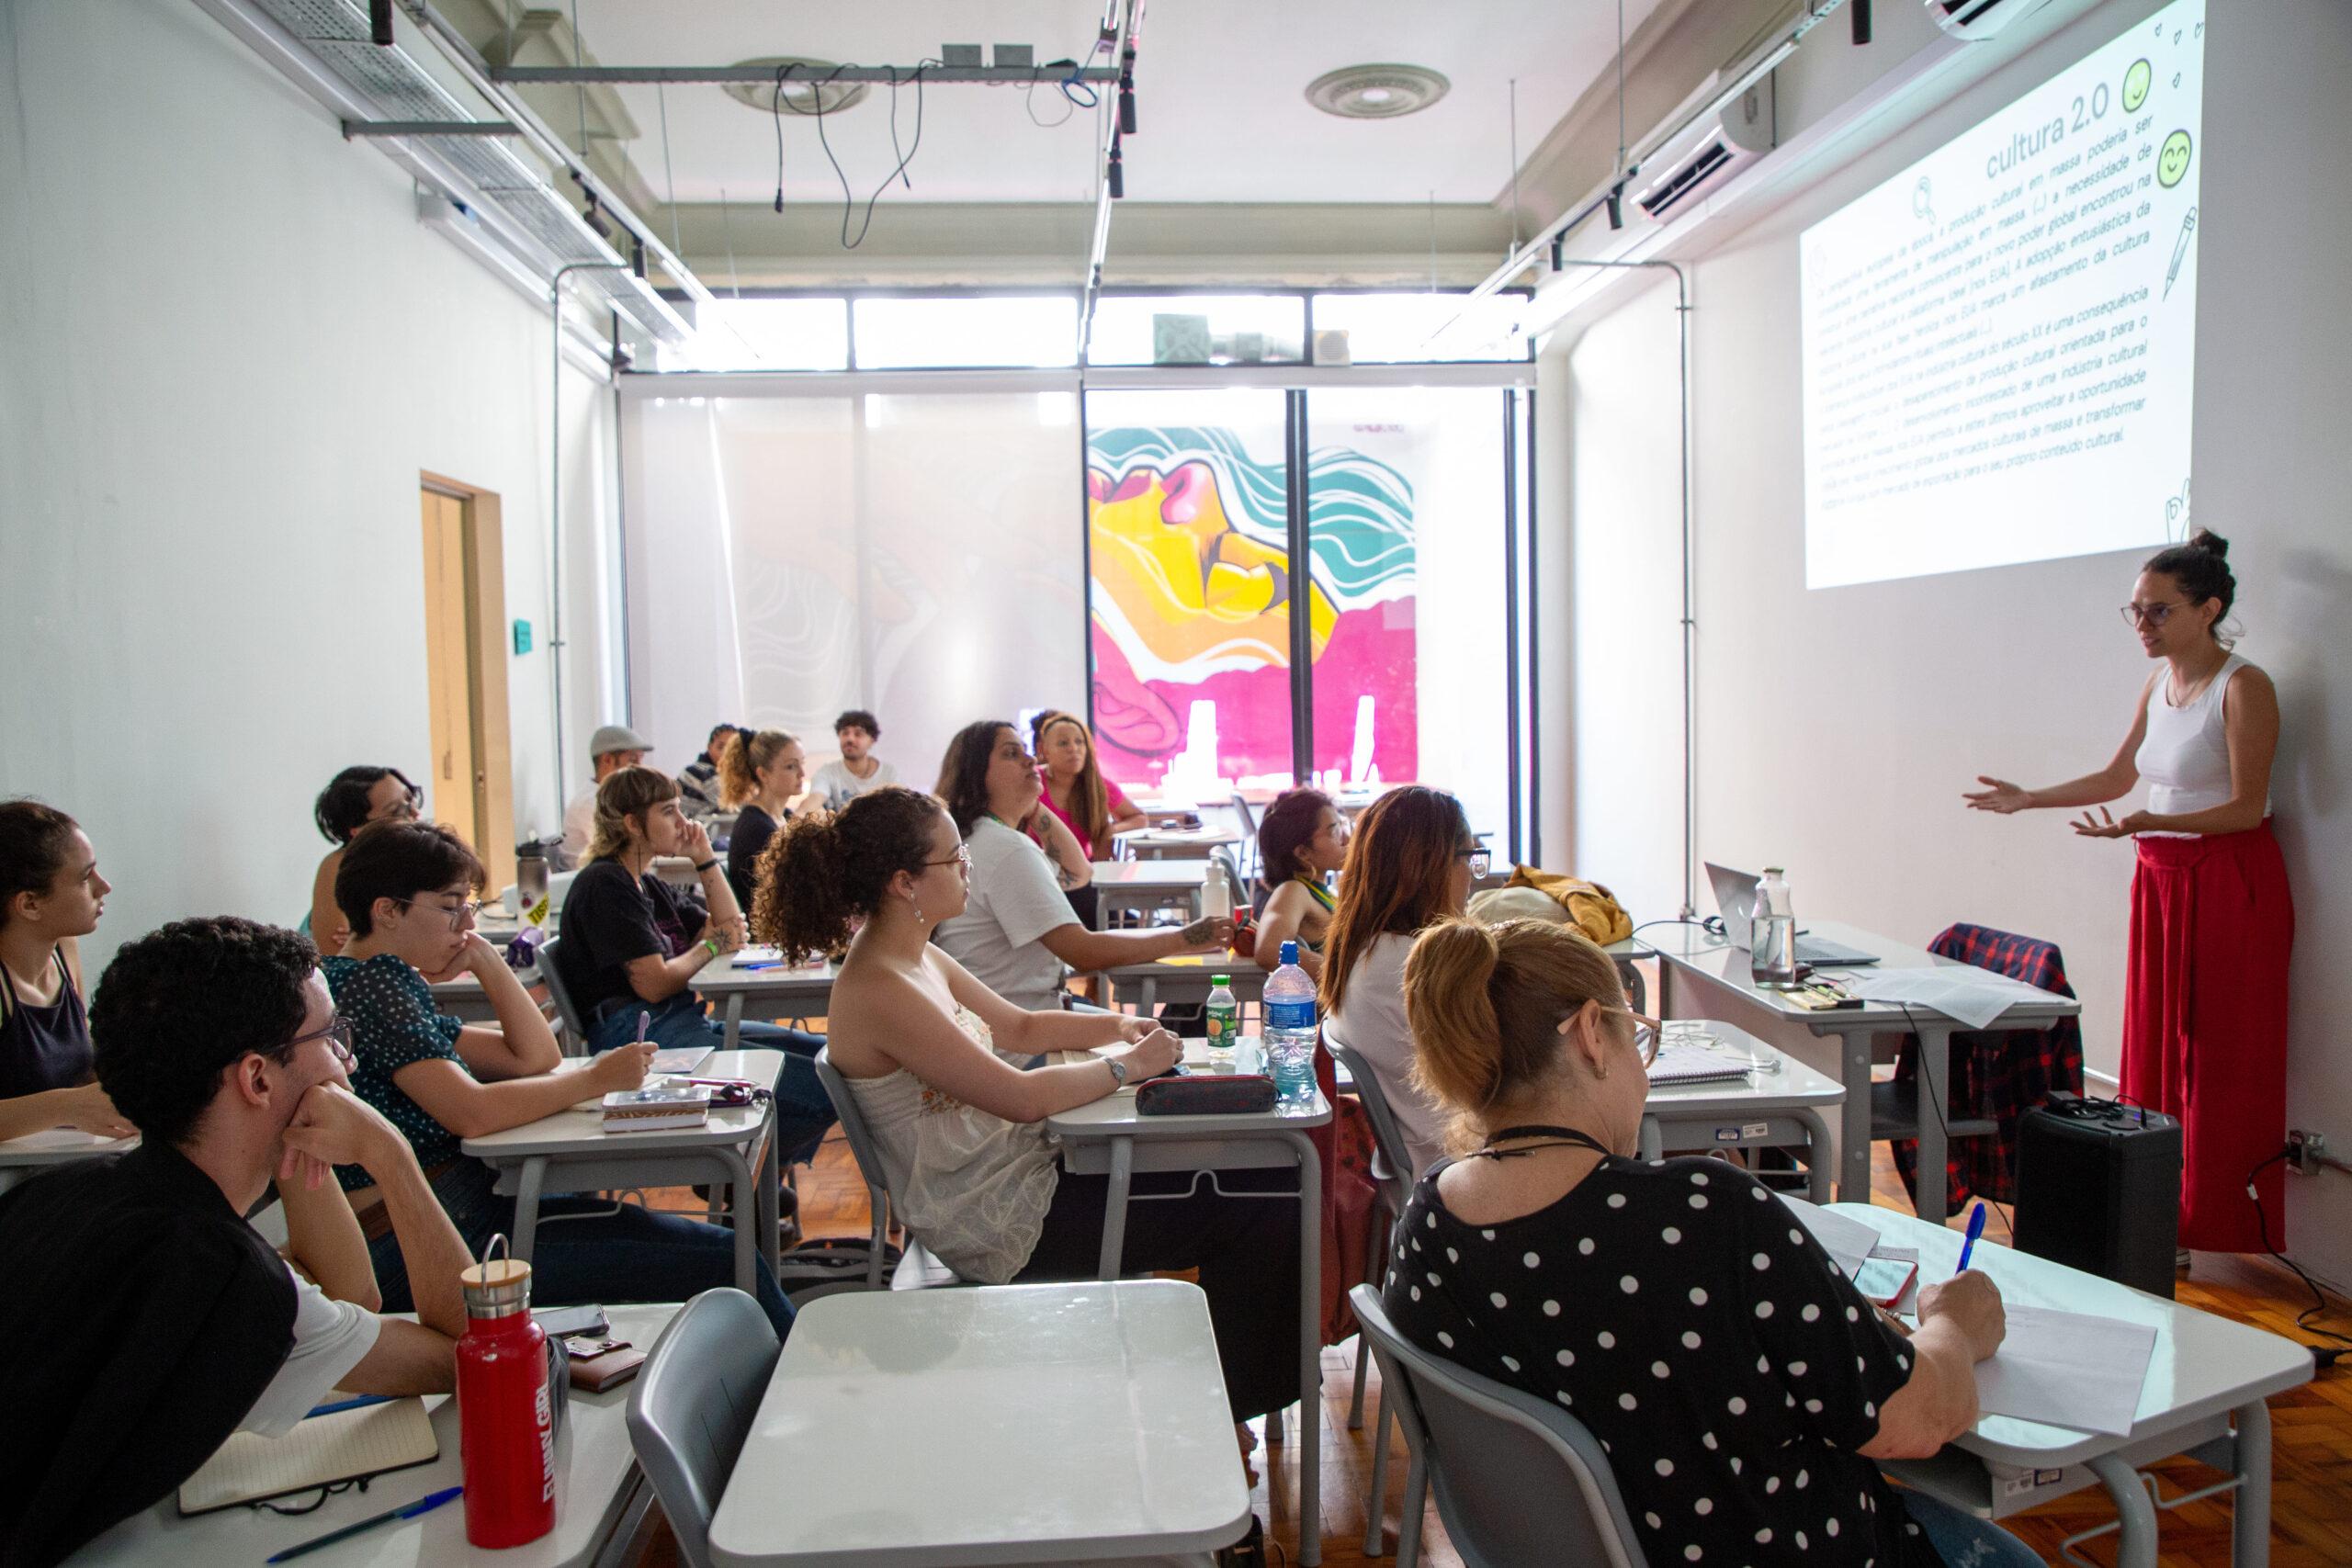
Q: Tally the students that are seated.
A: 15